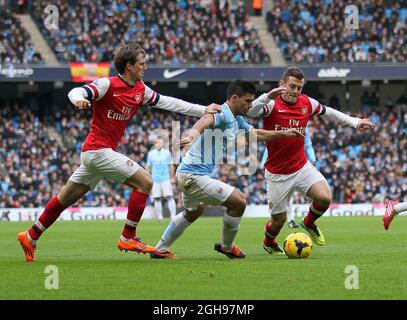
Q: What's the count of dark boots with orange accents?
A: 2